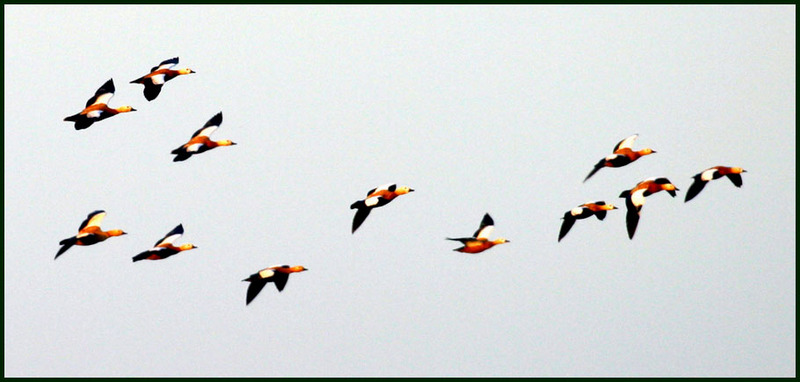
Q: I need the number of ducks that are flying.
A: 12